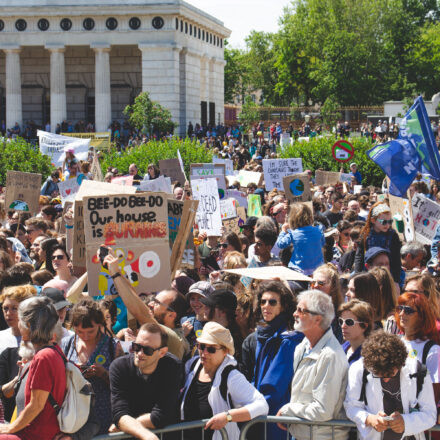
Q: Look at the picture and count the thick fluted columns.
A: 3